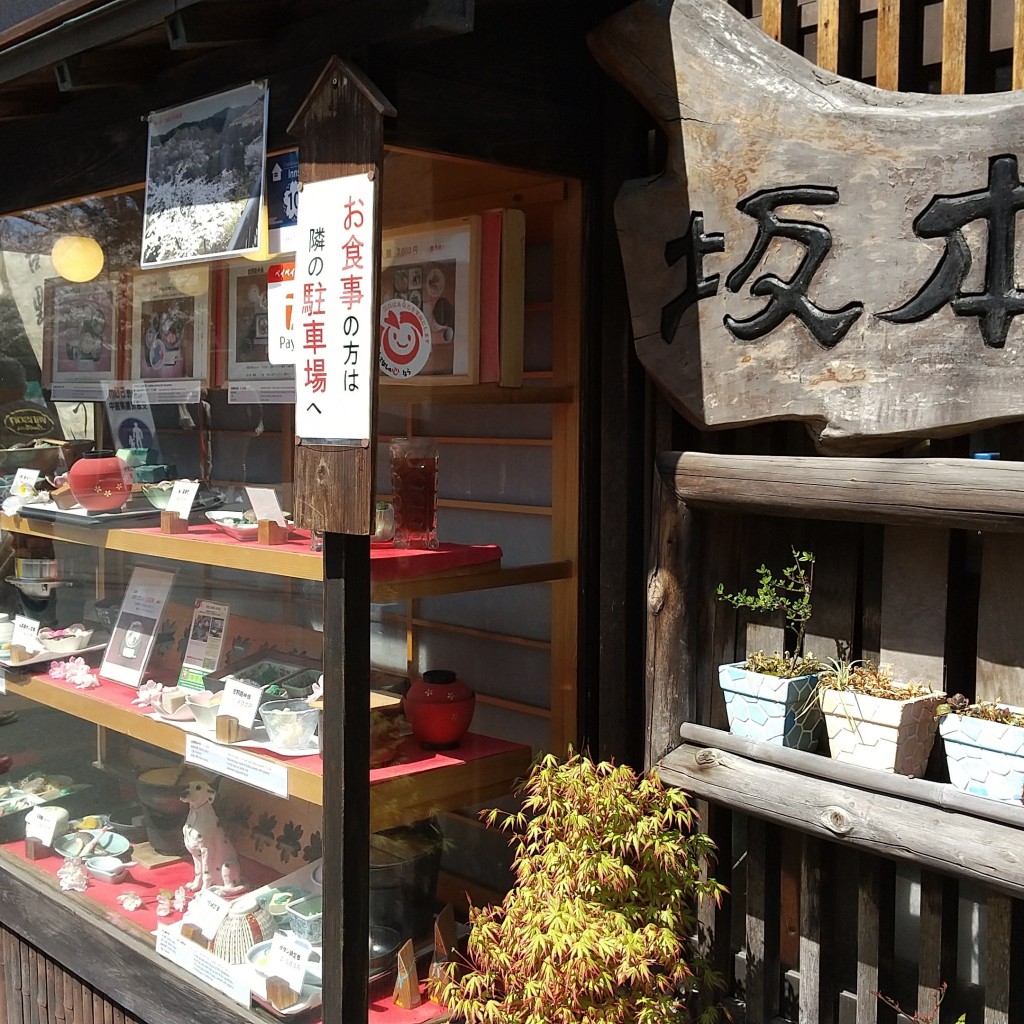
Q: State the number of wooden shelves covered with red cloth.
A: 3